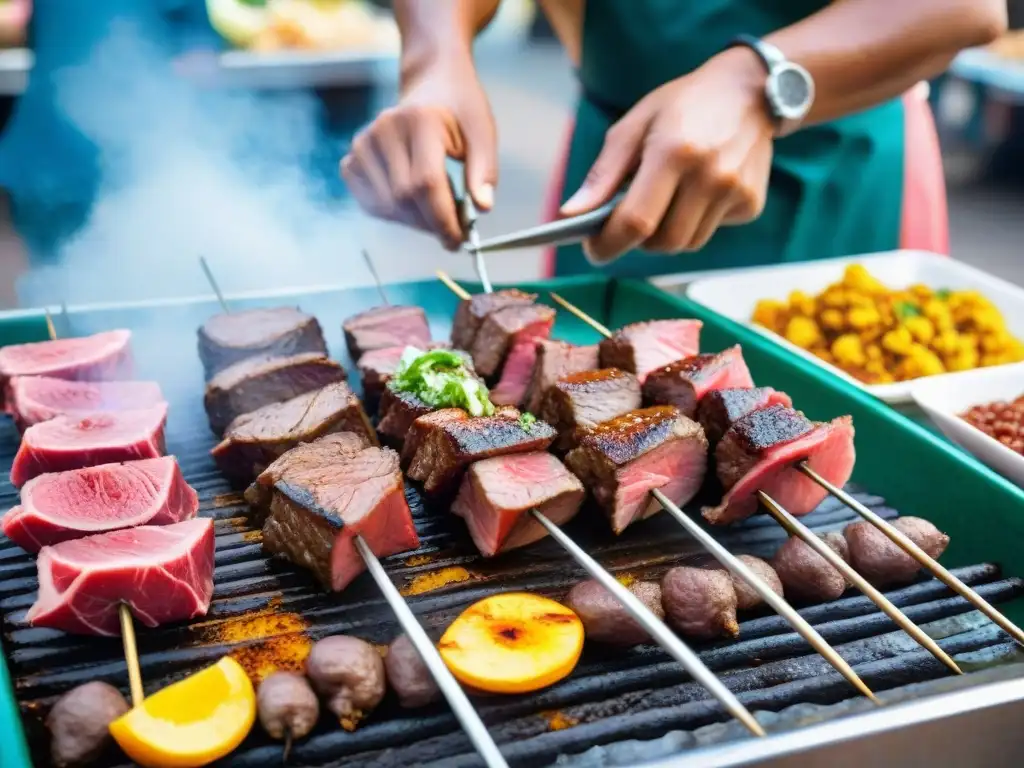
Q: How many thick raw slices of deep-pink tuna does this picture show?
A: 5